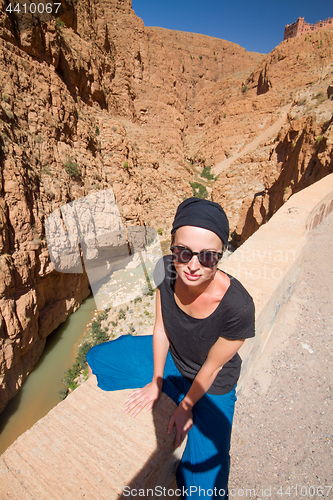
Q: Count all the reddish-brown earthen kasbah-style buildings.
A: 1